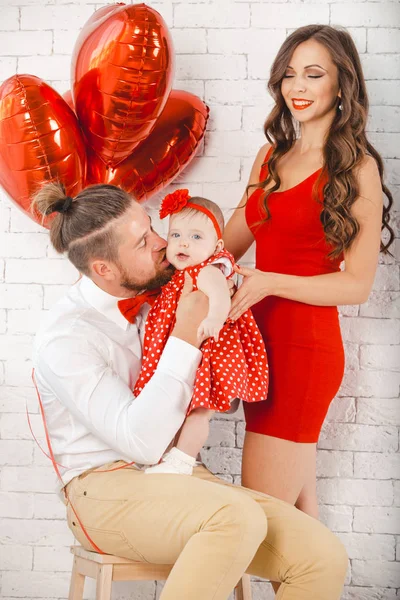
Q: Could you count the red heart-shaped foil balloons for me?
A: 3